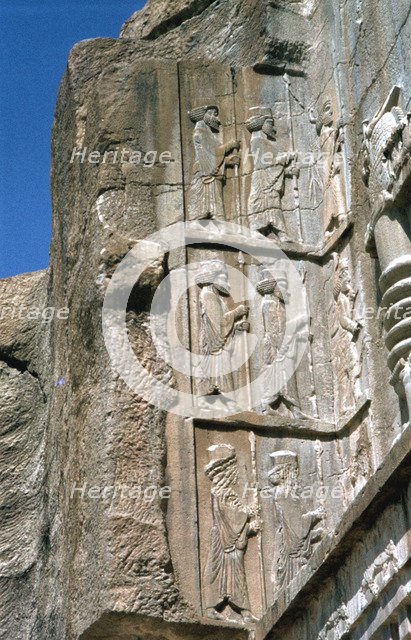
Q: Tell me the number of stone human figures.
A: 8